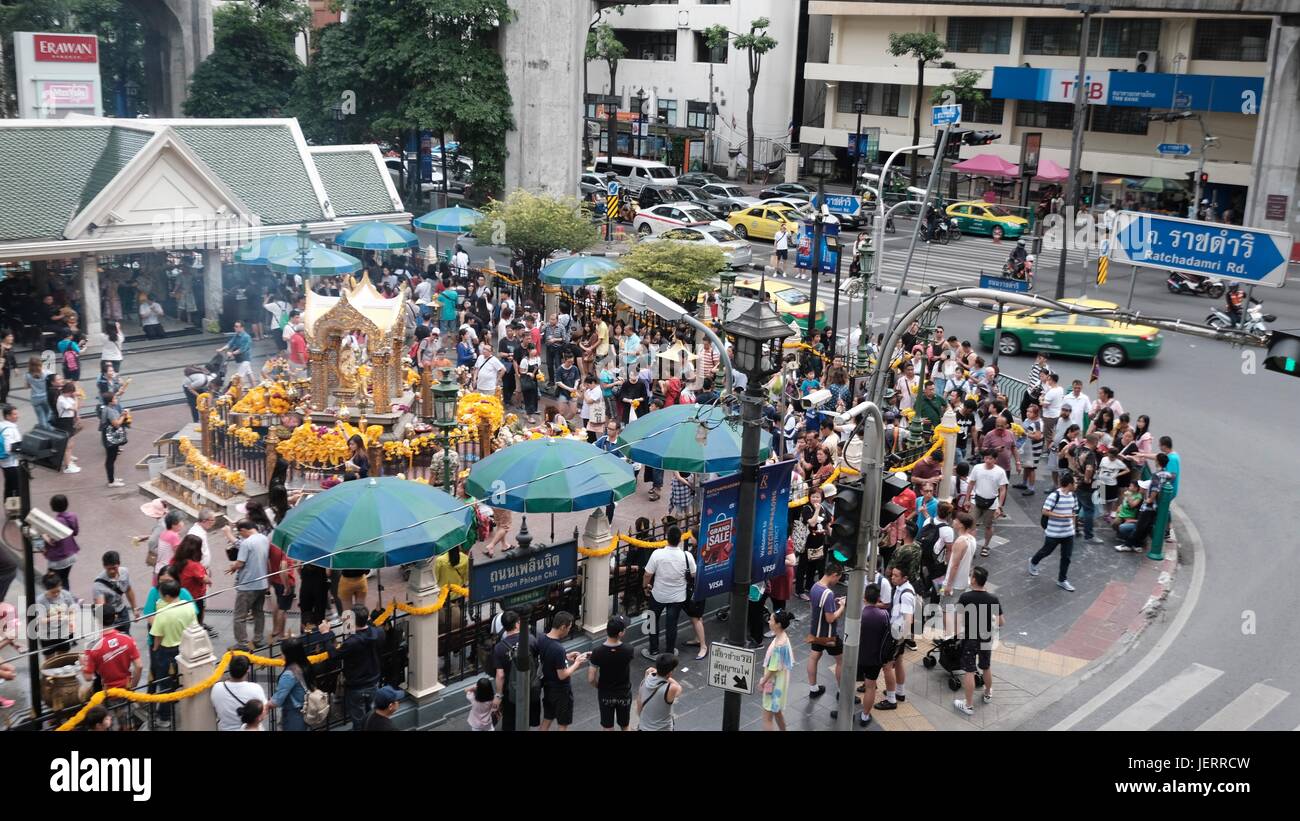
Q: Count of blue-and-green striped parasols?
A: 8